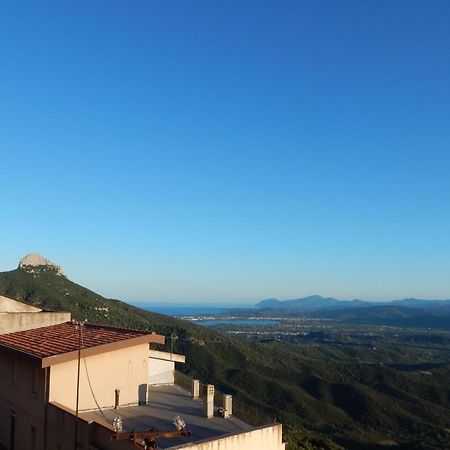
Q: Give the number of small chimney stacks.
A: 3